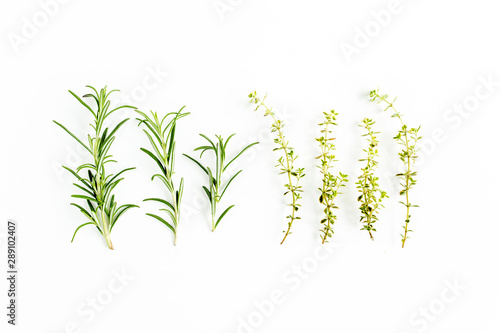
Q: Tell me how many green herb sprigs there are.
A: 7